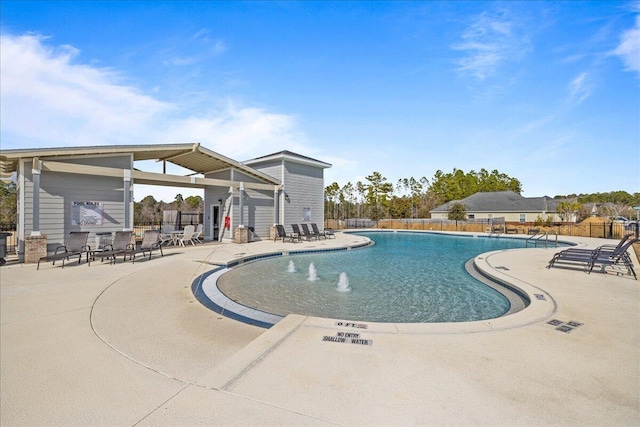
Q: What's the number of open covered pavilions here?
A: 1